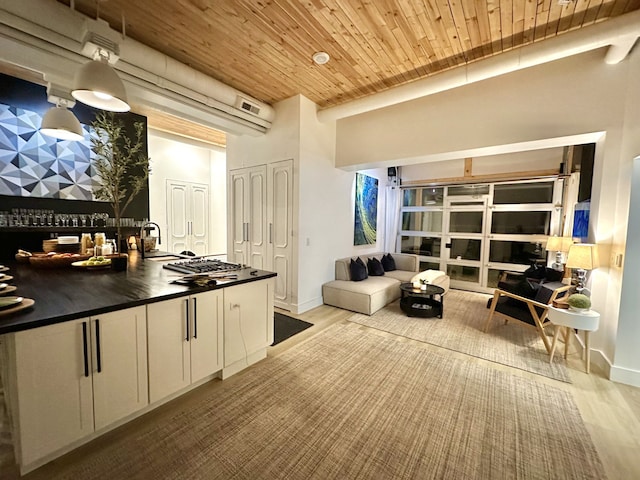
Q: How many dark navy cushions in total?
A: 3